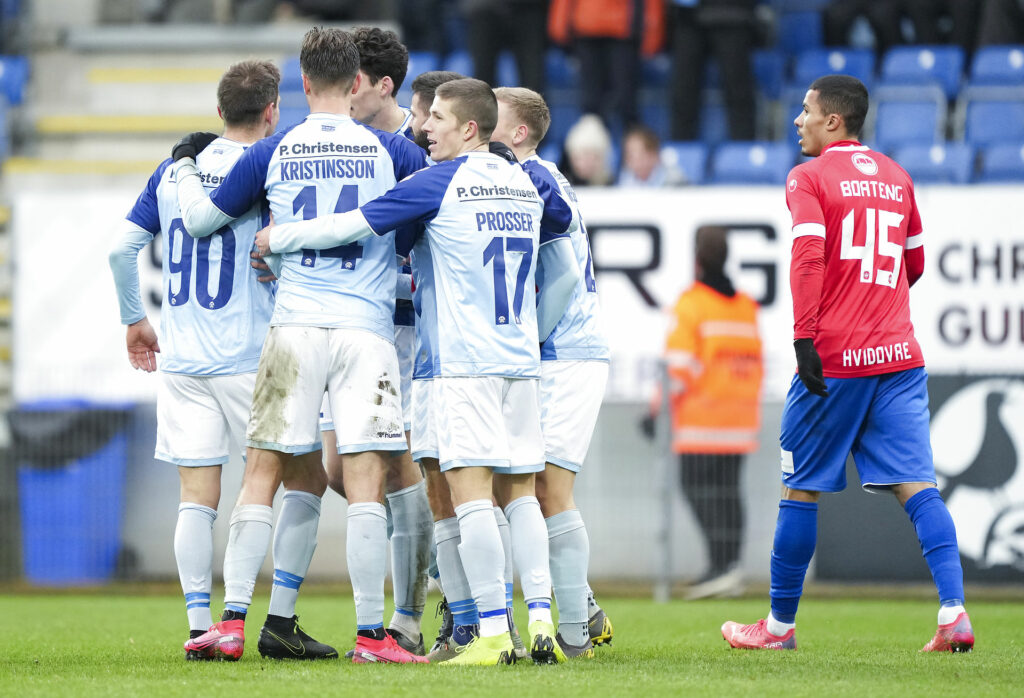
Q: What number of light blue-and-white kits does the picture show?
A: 6